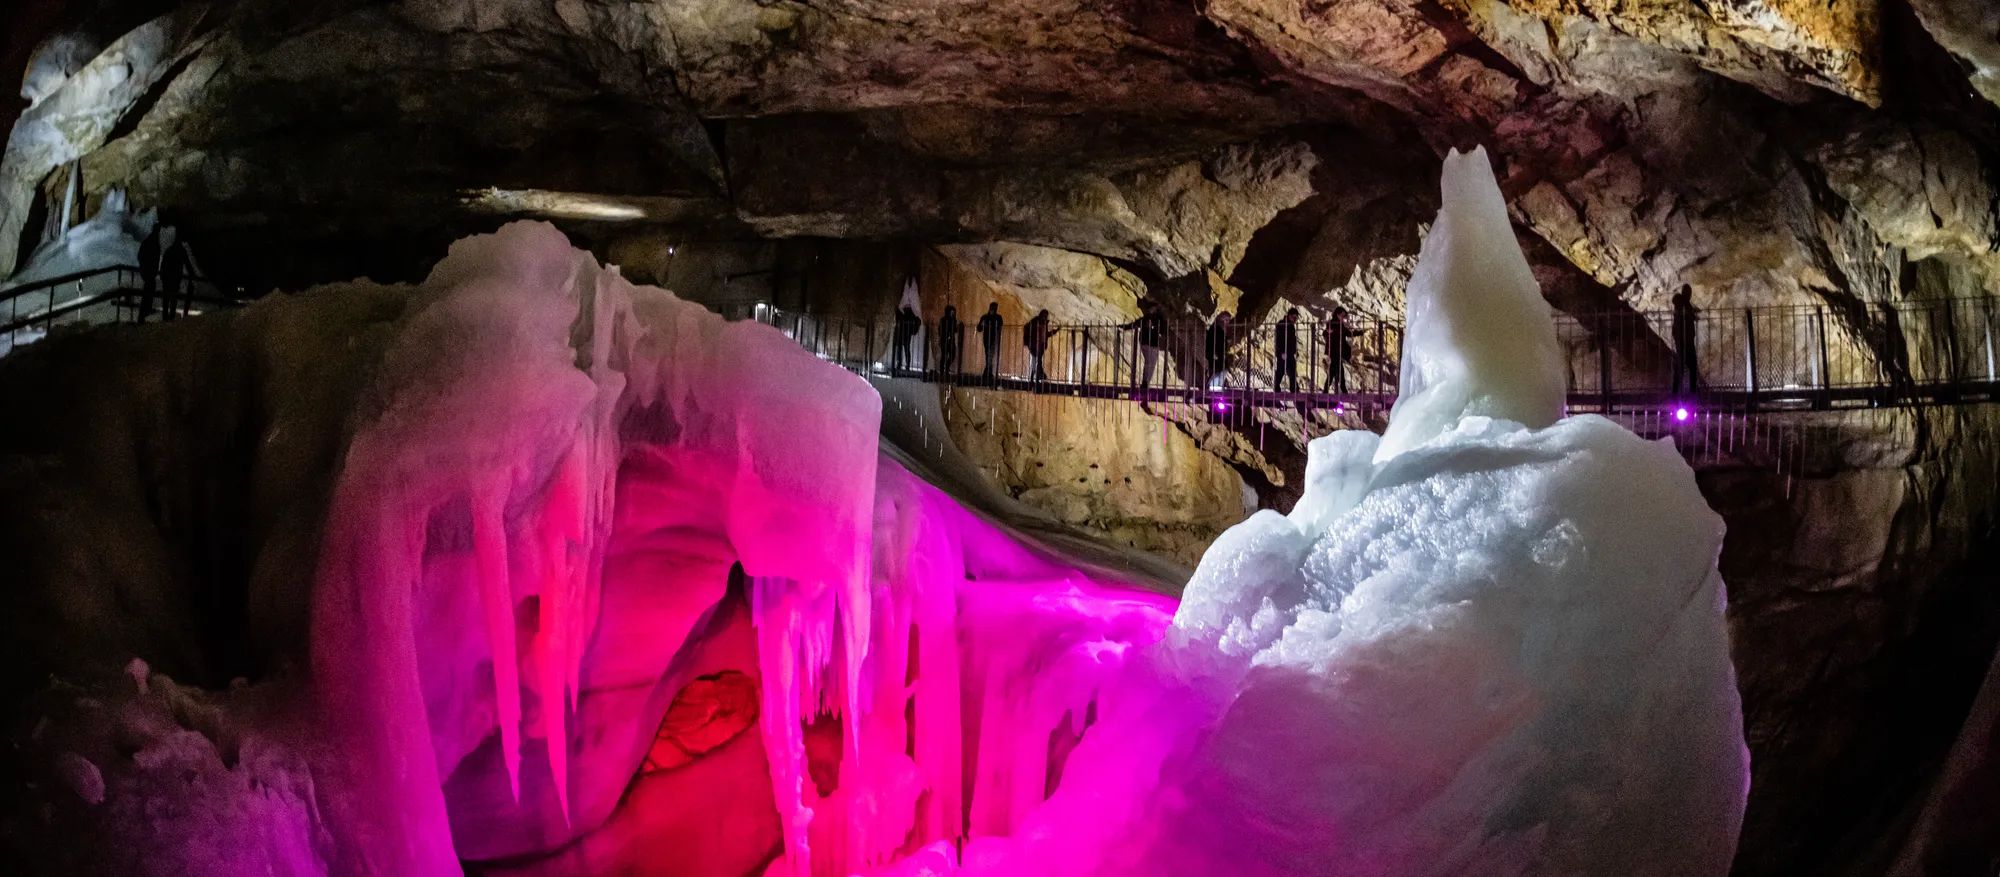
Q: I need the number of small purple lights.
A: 3